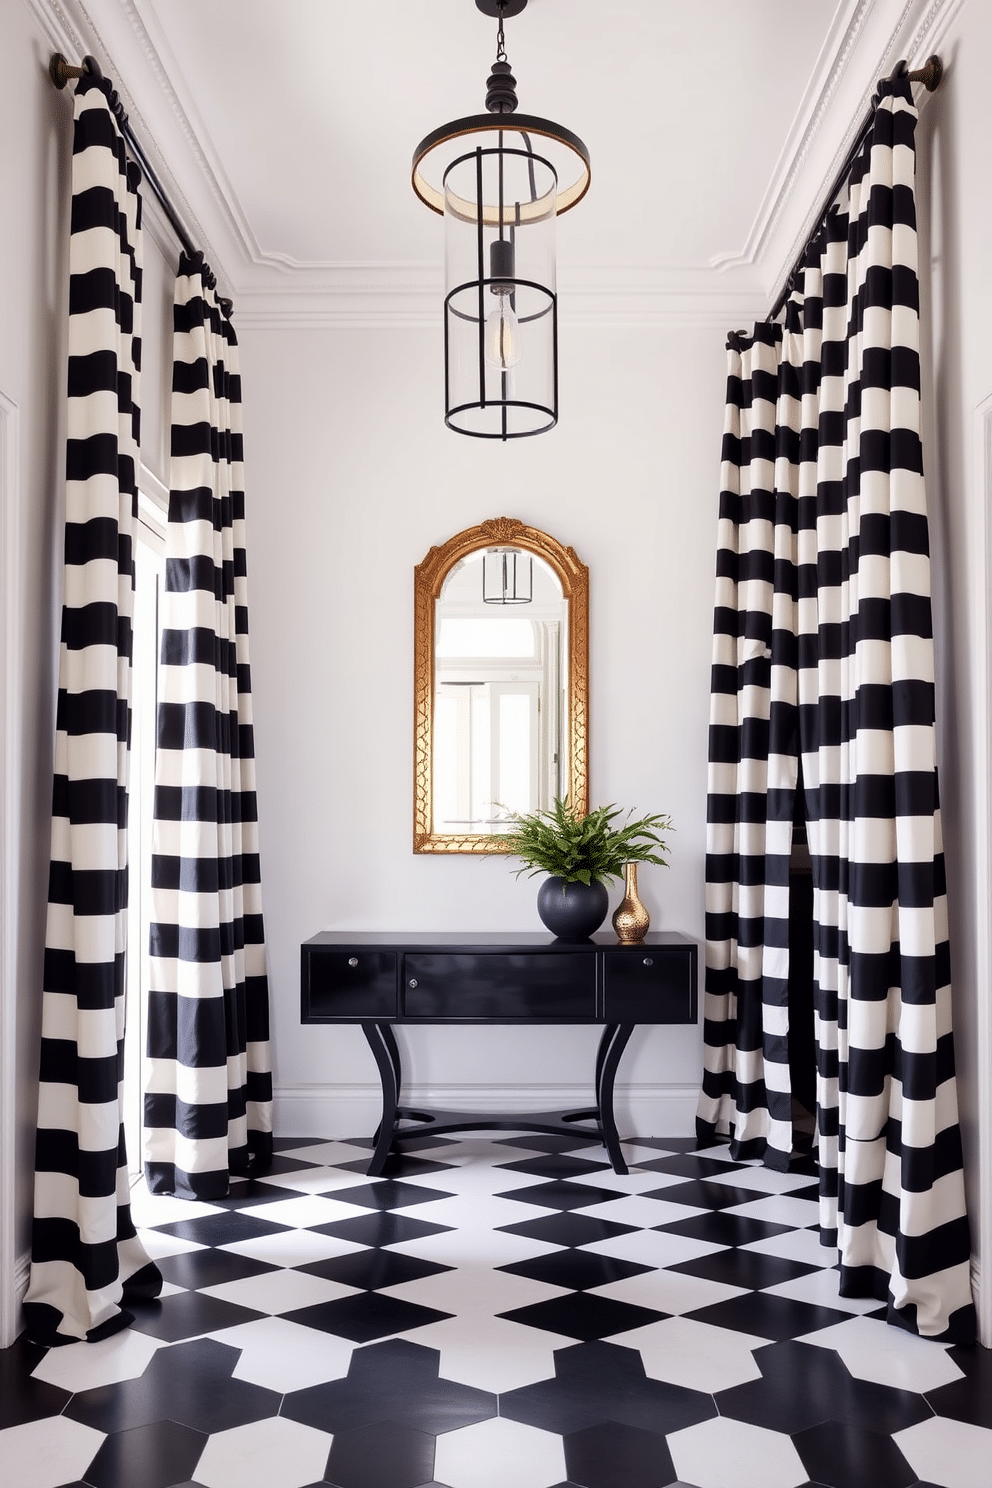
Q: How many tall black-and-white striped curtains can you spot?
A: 4